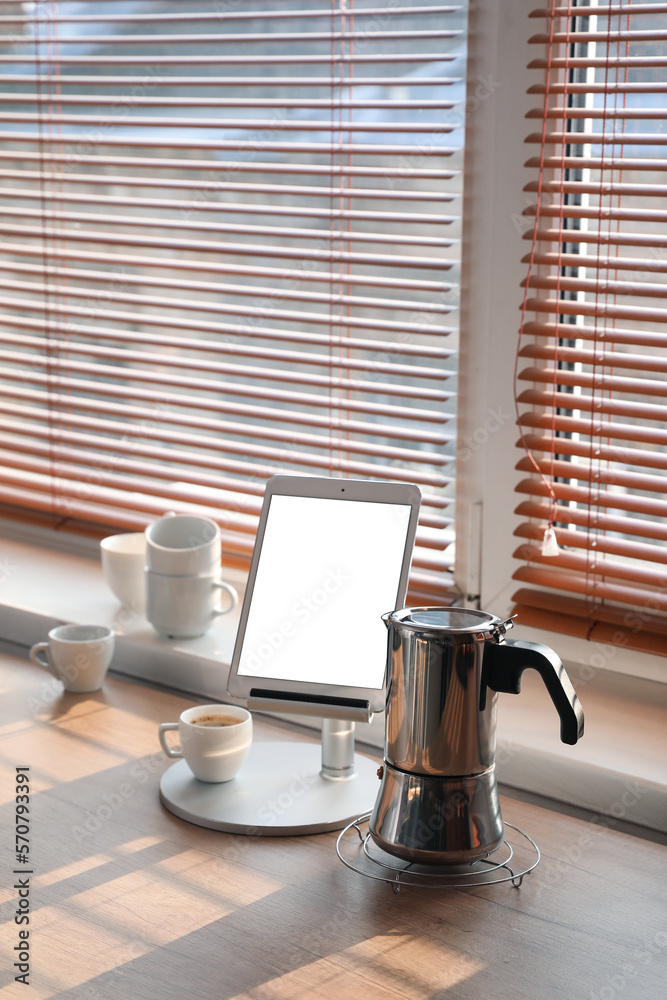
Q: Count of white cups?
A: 5